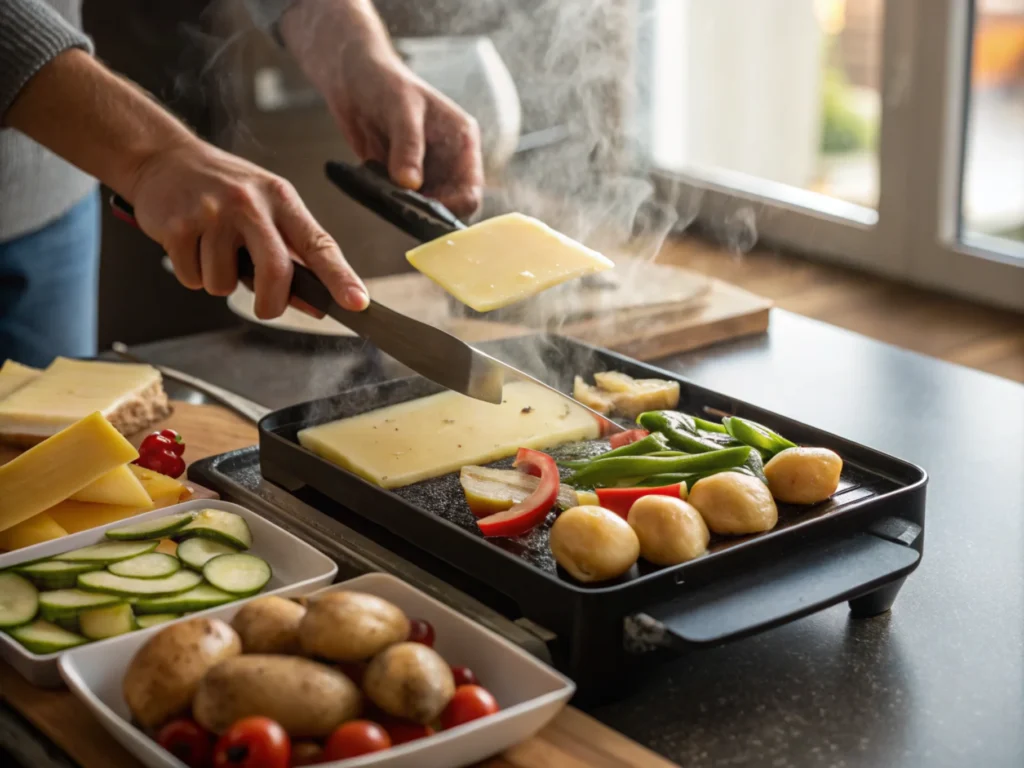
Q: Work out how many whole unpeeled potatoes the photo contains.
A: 5